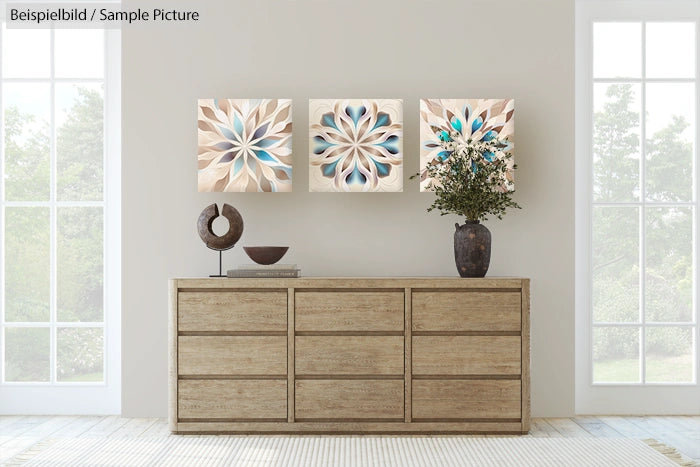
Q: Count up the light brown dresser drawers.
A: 9